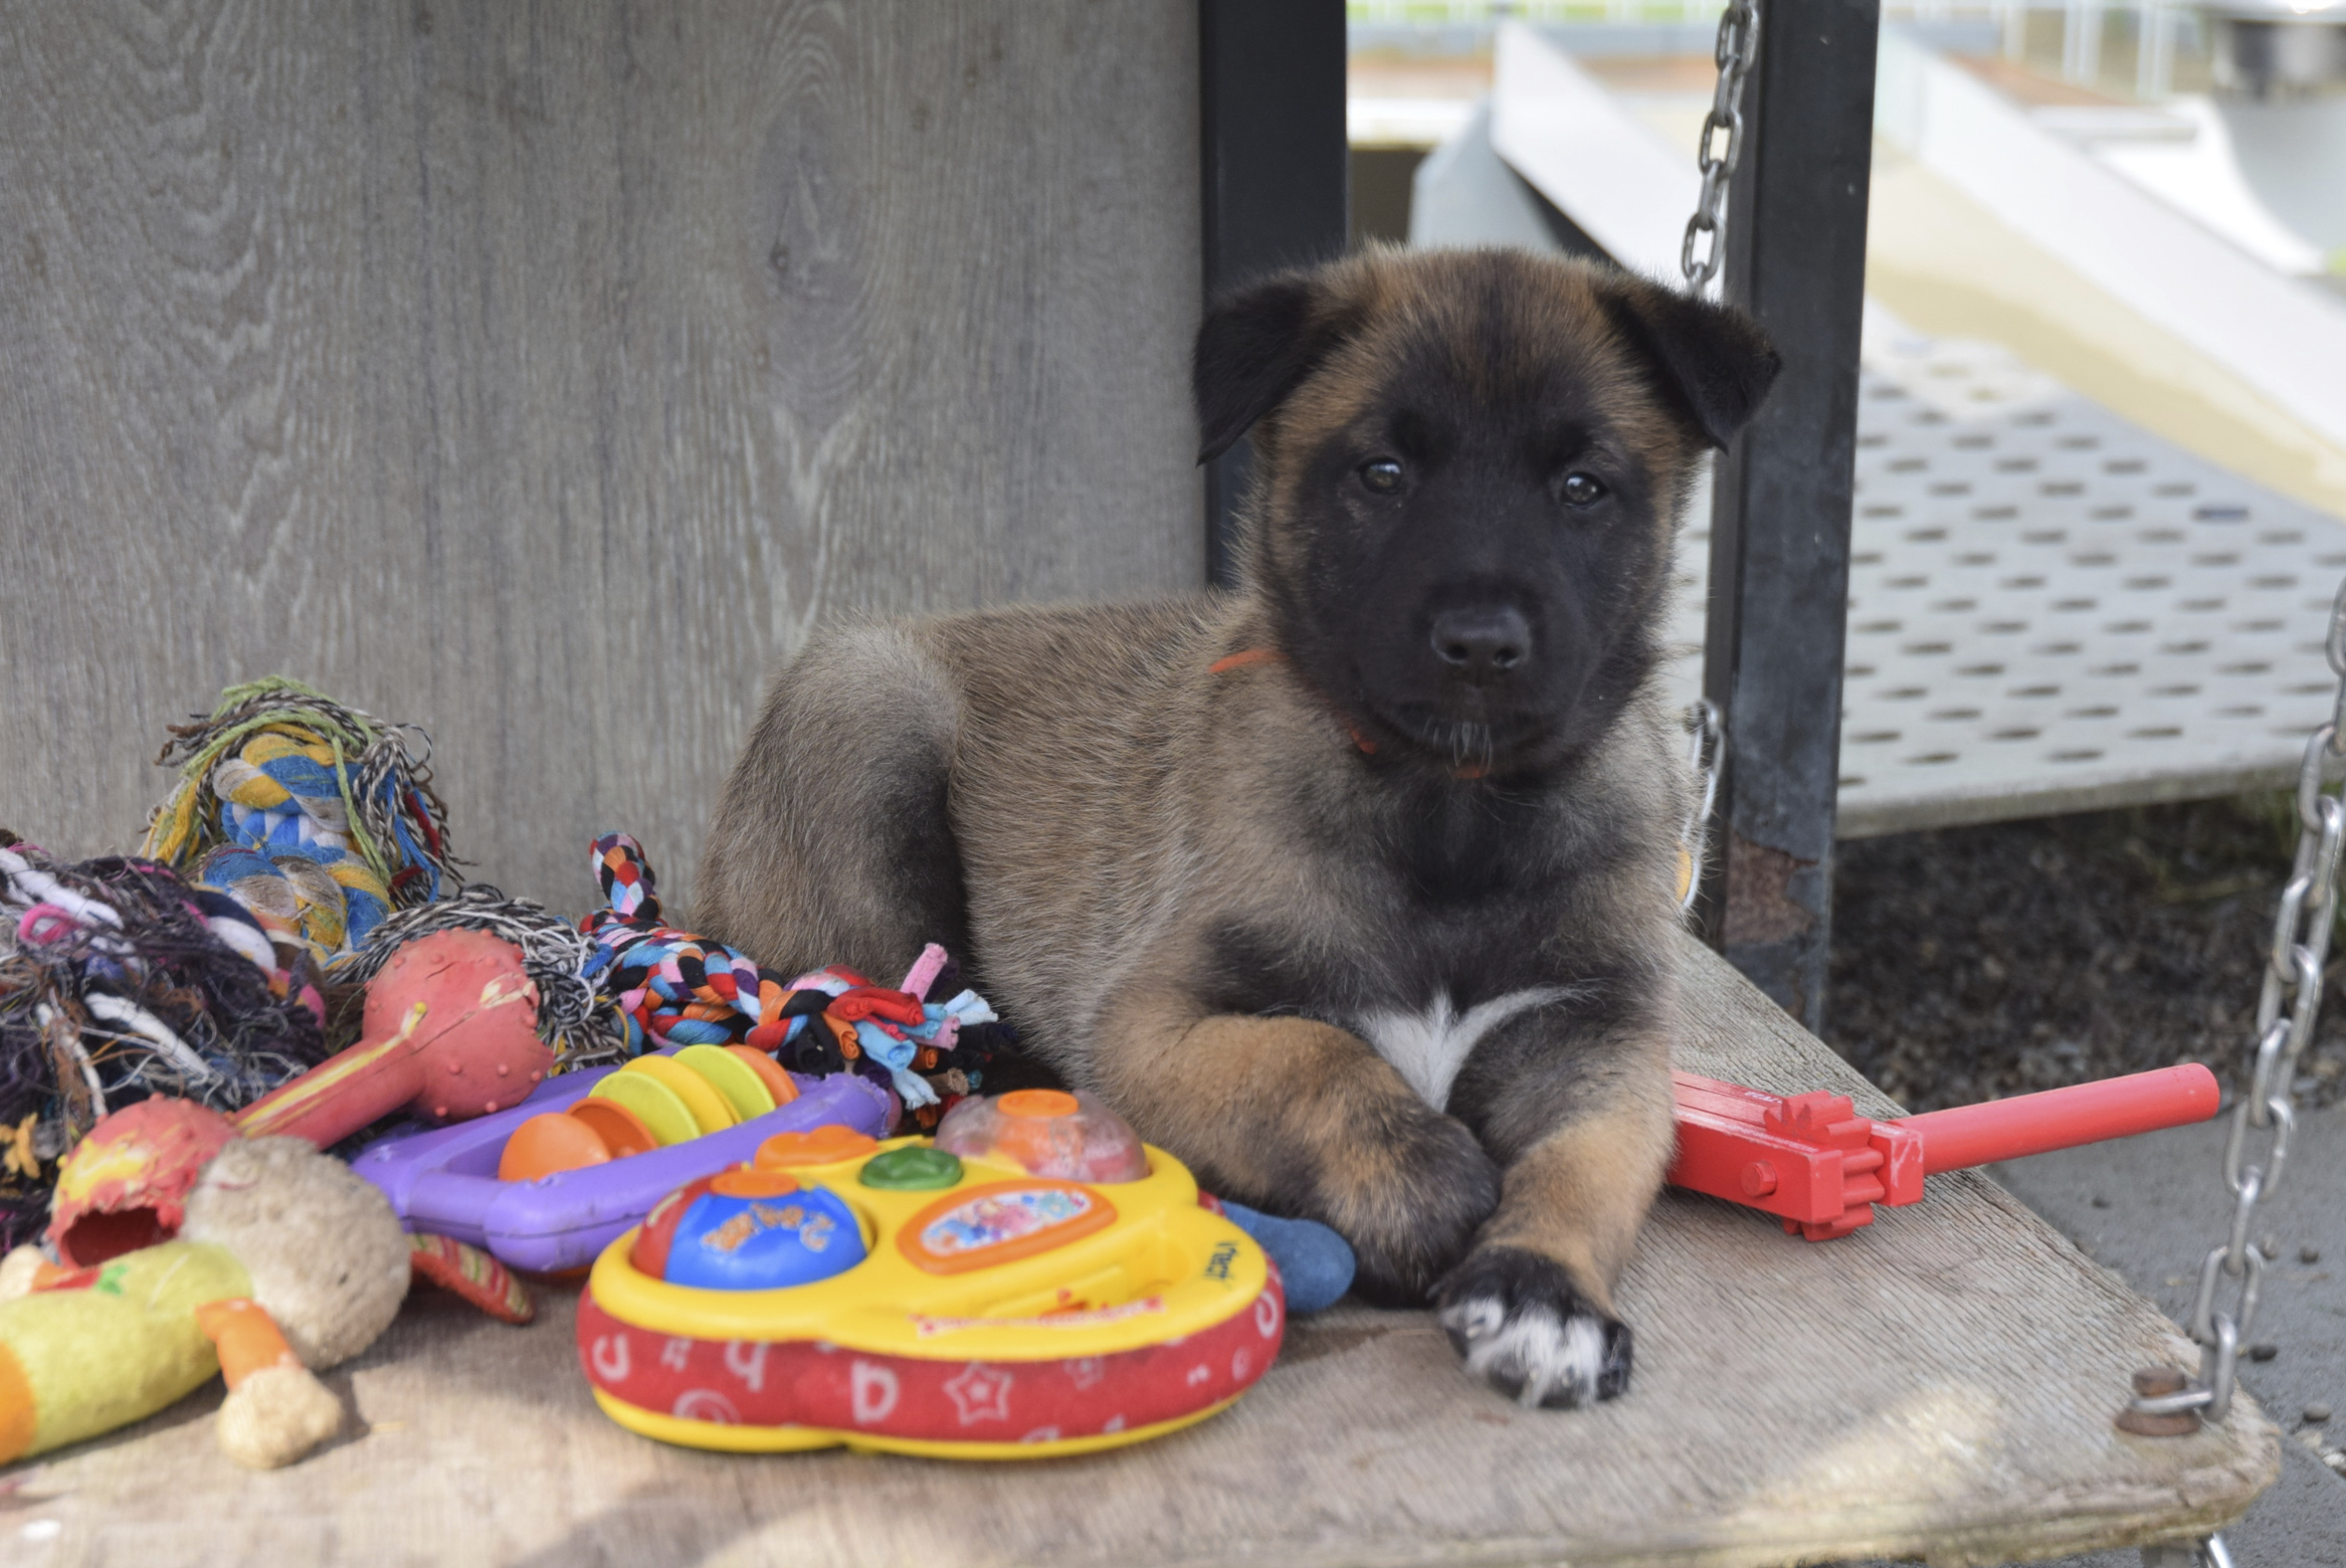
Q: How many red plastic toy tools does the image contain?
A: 1